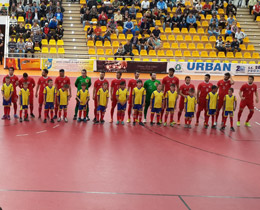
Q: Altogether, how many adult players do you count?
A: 14